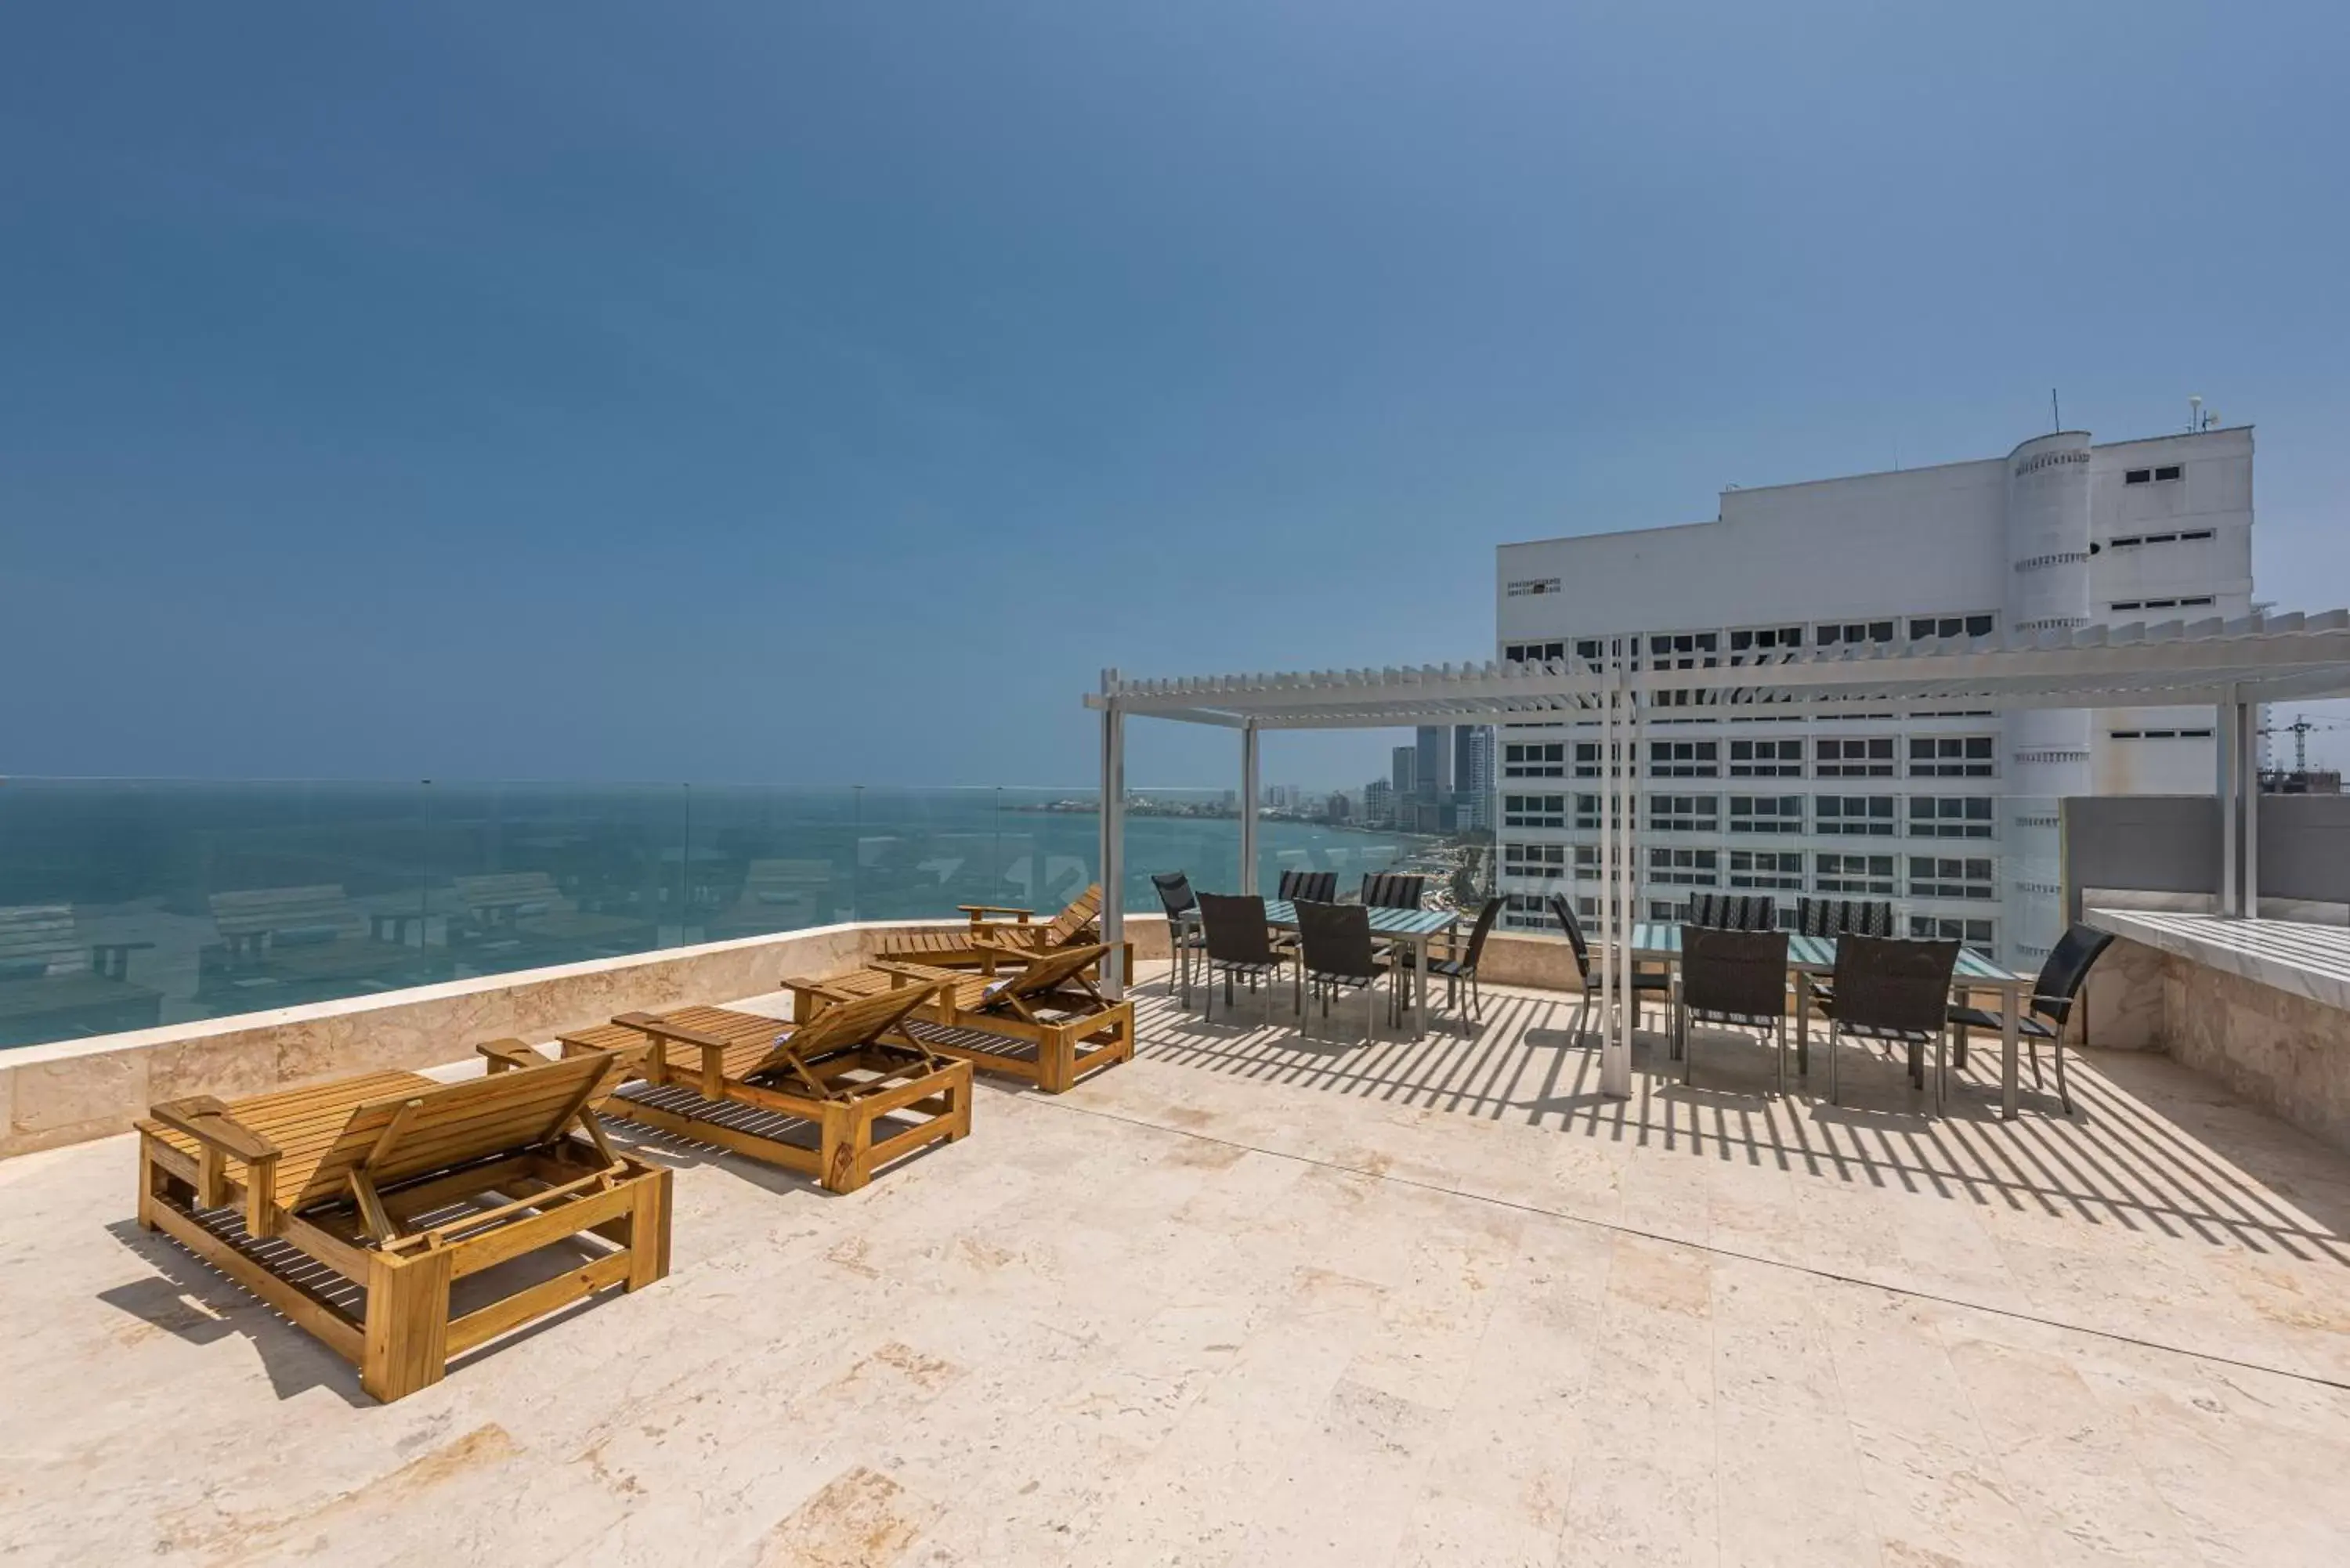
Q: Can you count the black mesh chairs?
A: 12